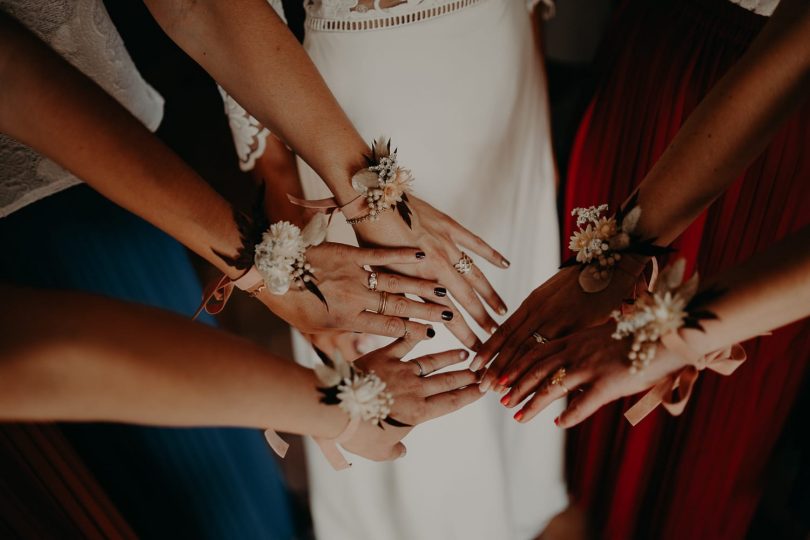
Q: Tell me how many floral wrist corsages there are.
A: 5